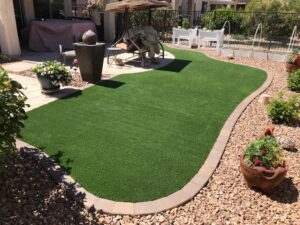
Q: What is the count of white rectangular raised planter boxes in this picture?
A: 2